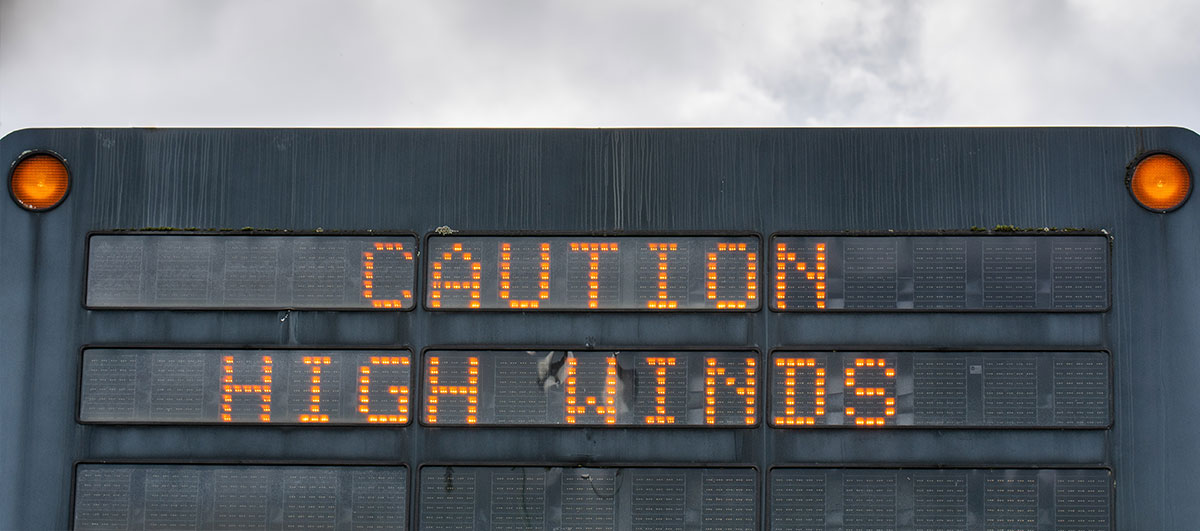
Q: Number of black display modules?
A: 9